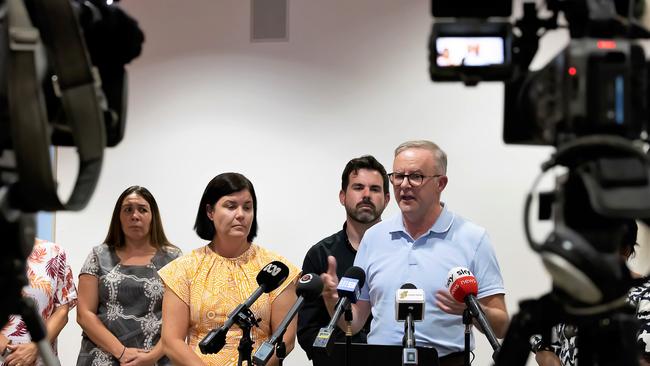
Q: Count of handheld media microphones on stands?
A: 5